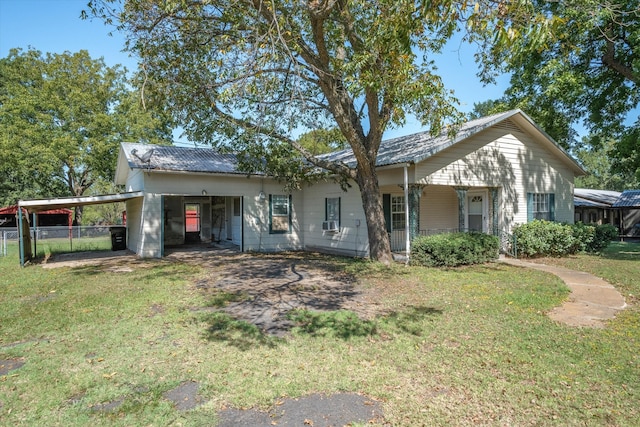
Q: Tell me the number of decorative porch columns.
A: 3